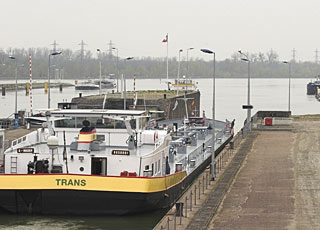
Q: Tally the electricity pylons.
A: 5